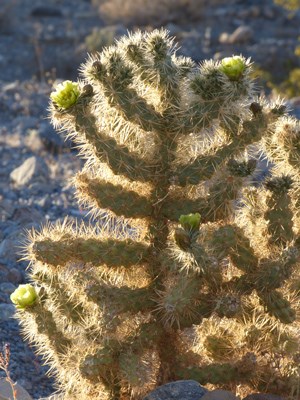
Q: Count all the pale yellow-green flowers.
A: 4